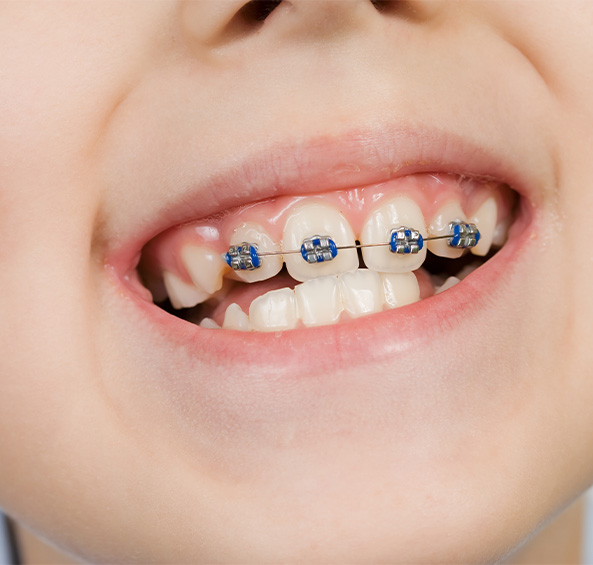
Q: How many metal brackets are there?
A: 4